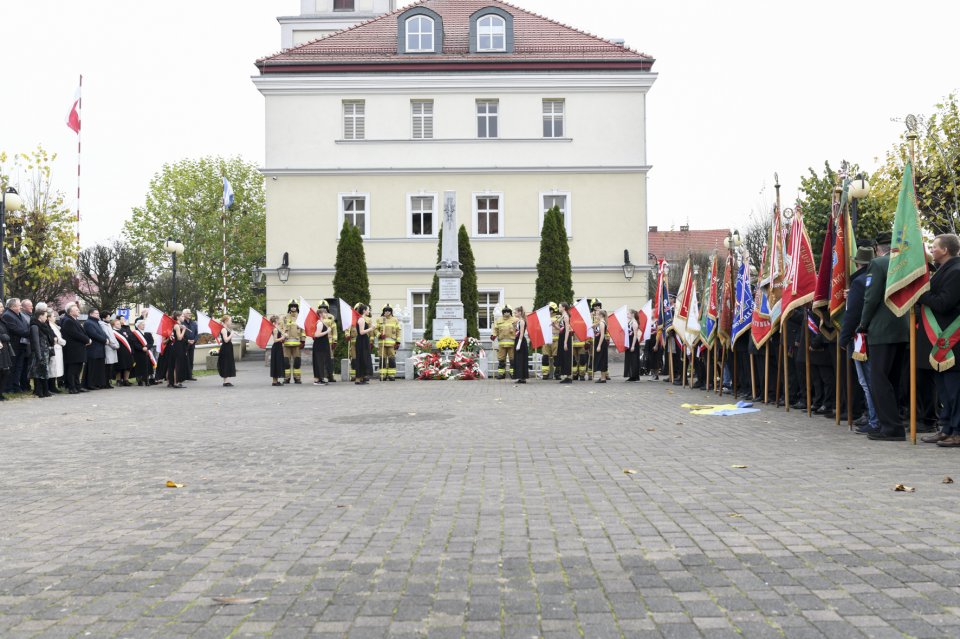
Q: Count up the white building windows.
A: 12